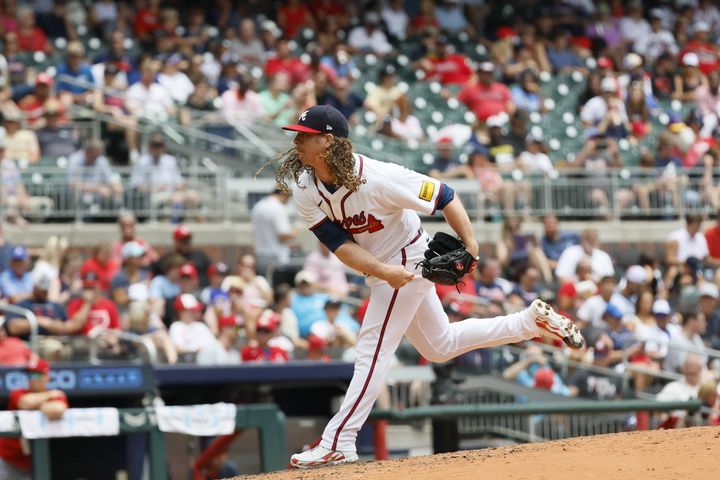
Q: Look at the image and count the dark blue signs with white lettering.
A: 1